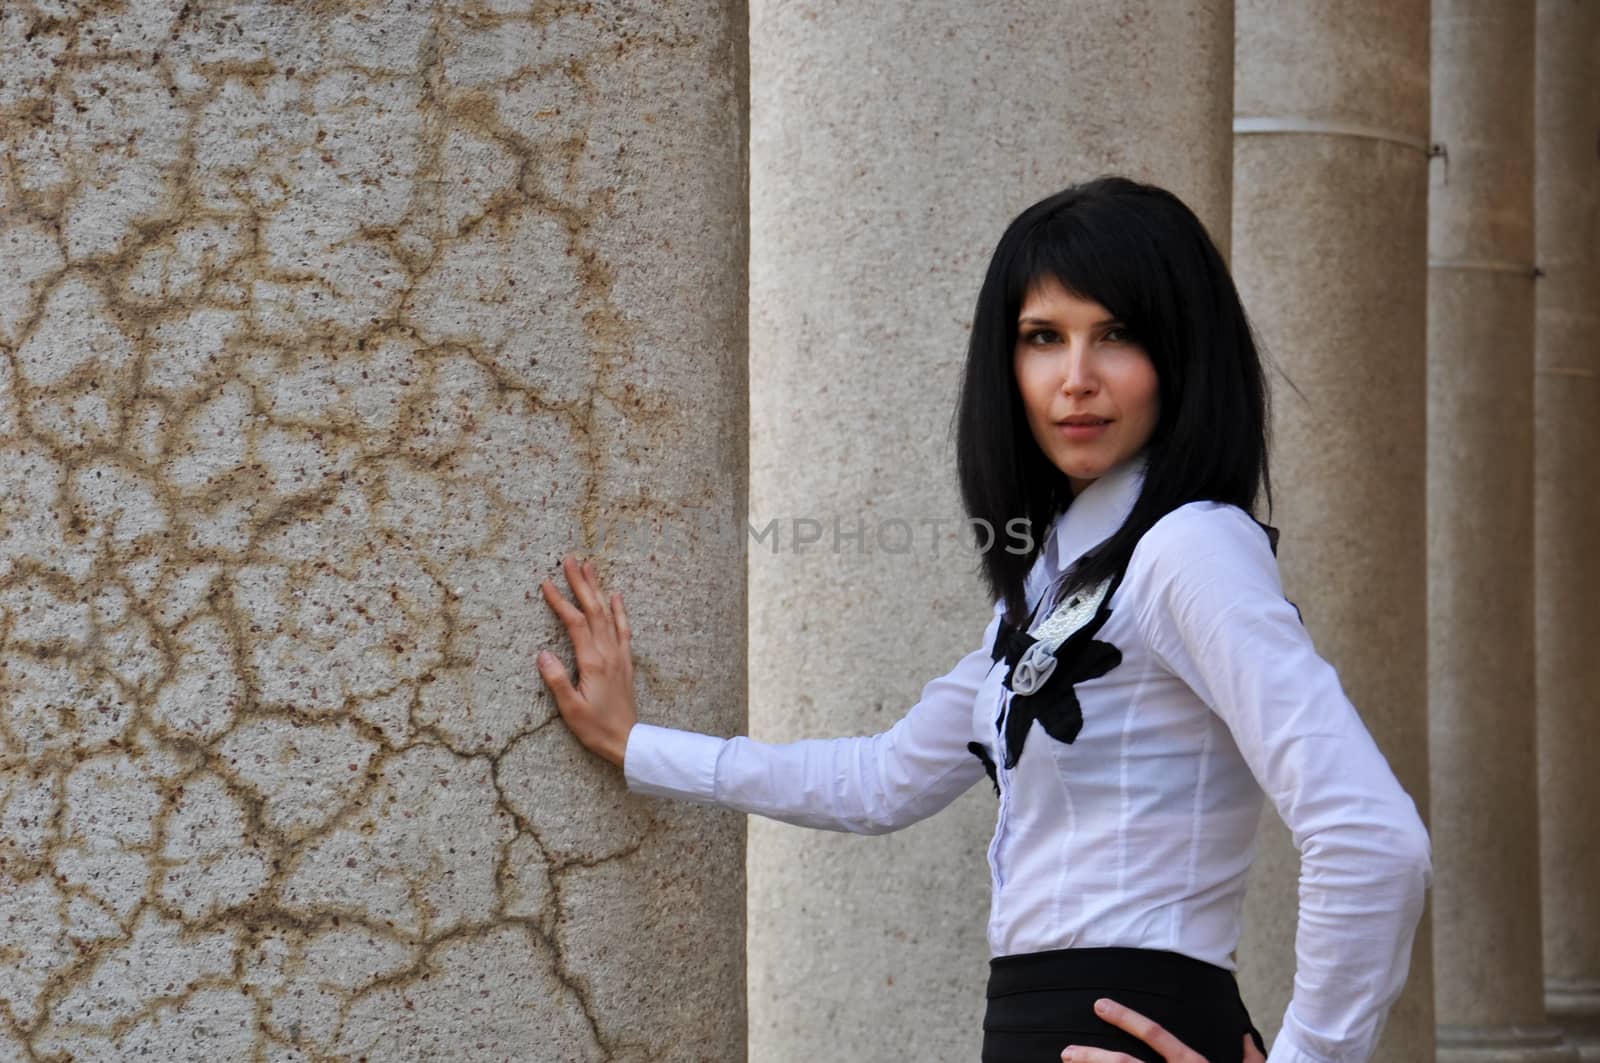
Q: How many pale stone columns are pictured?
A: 5